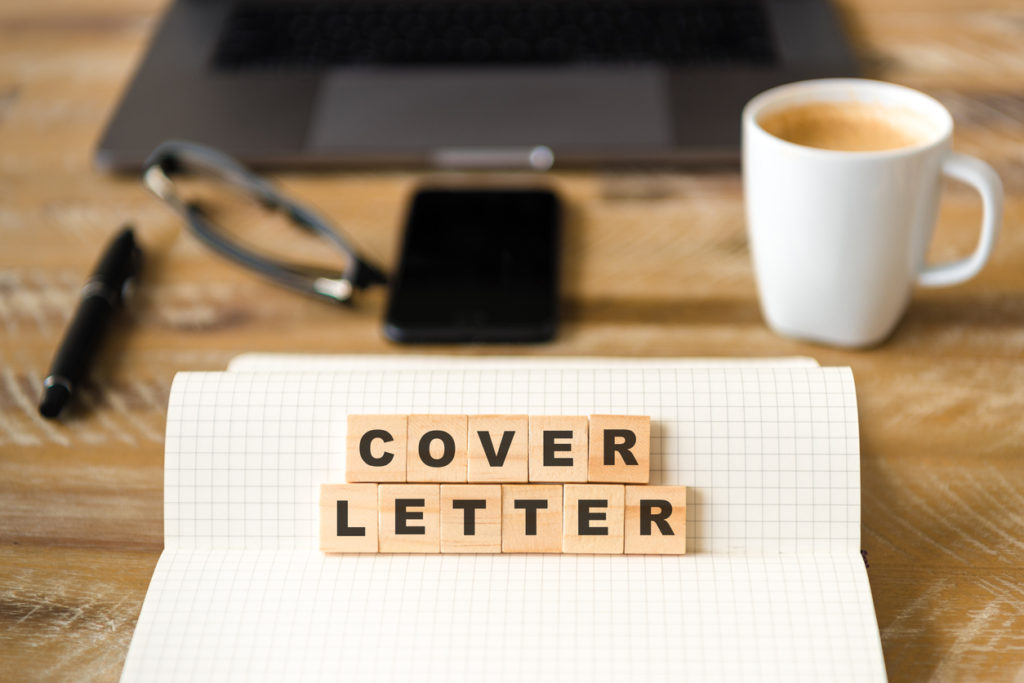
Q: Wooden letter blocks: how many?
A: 11